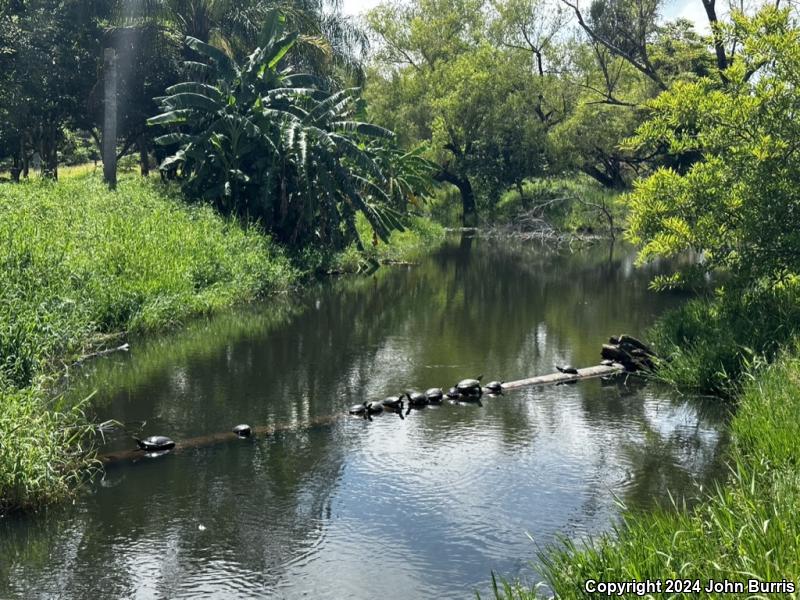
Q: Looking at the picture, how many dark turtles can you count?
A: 11